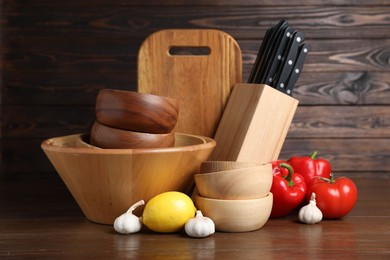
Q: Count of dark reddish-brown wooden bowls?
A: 2